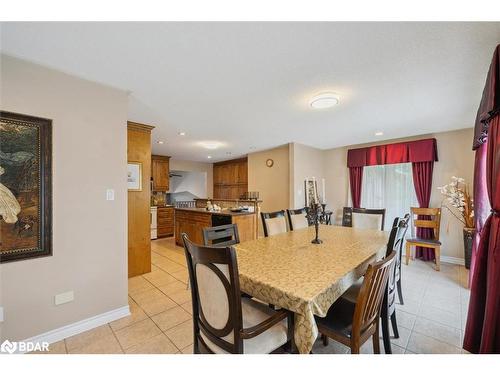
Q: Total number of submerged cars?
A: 0